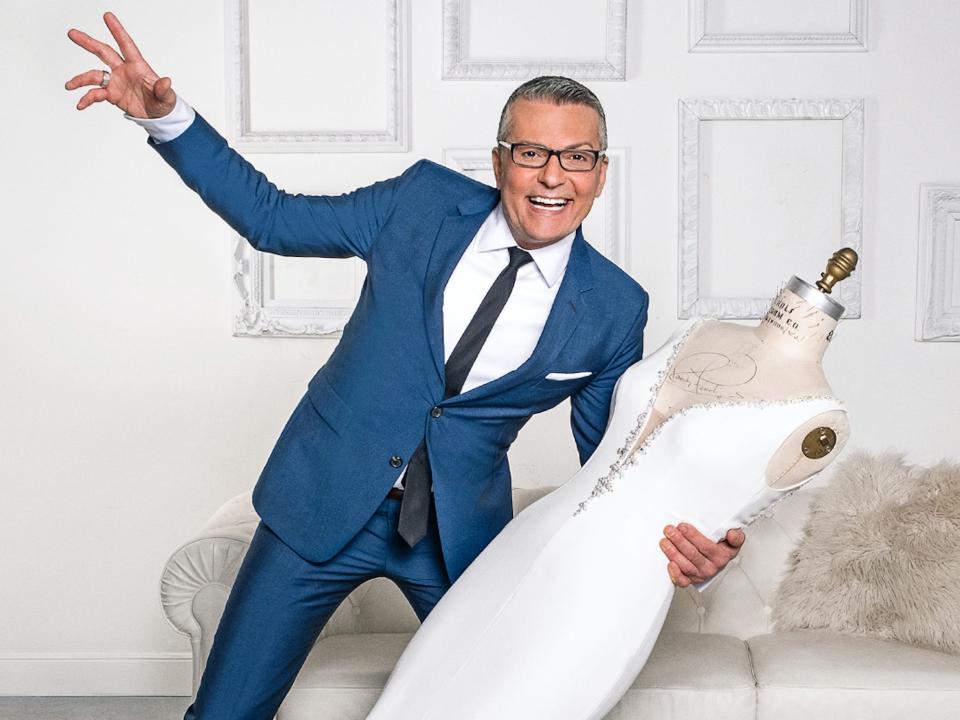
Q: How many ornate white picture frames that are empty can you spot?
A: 7